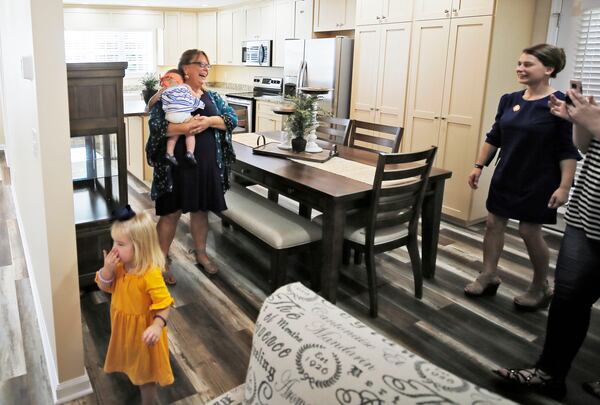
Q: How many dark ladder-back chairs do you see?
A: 3